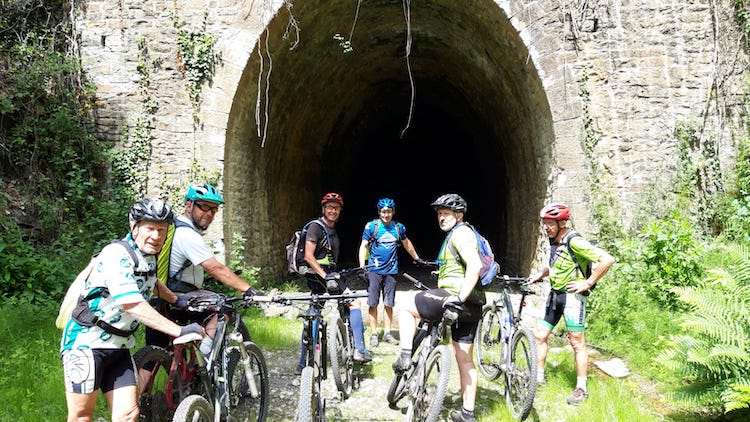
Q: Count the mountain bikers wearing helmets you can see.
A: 6